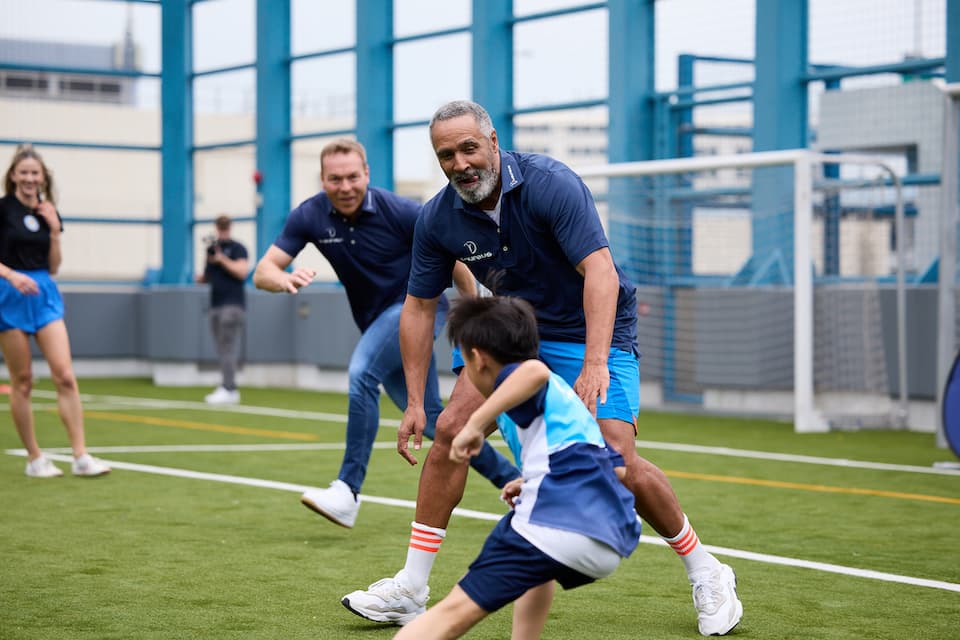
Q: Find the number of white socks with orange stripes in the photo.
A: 2